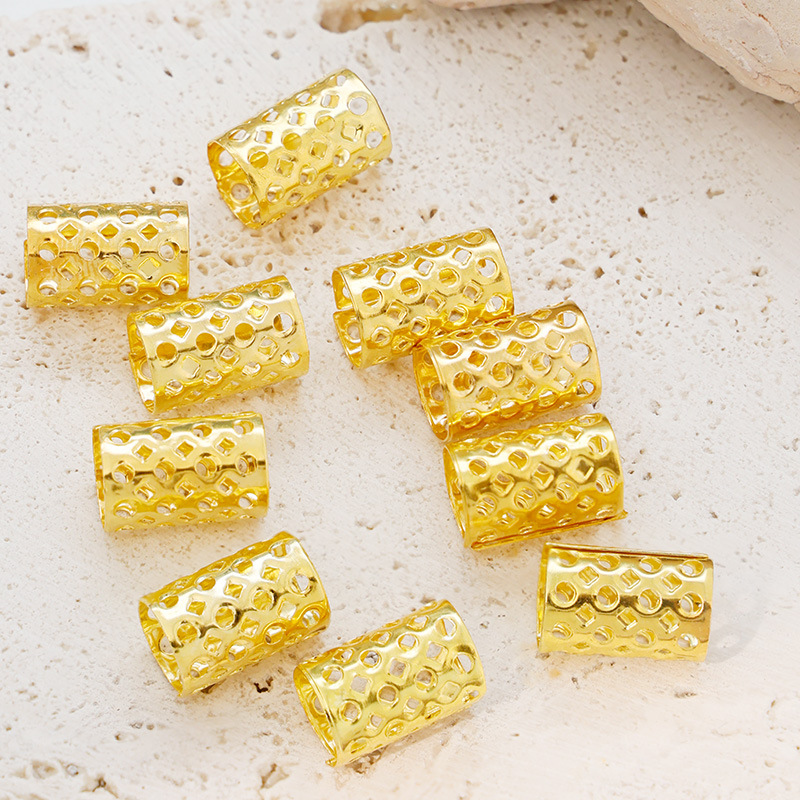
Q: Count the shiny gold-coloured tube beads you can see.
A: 10